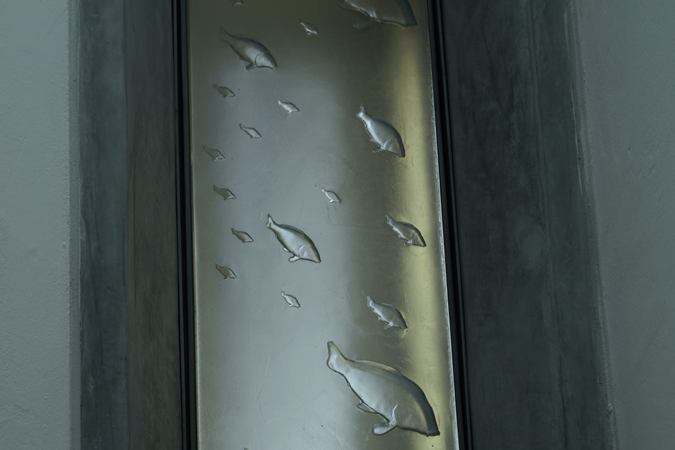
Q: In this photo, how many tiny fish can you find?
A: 10